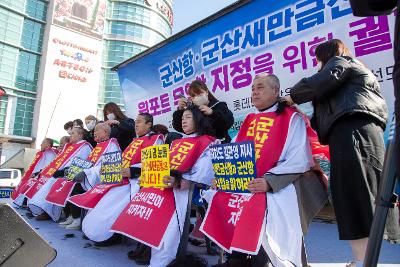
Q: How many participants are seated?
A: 7